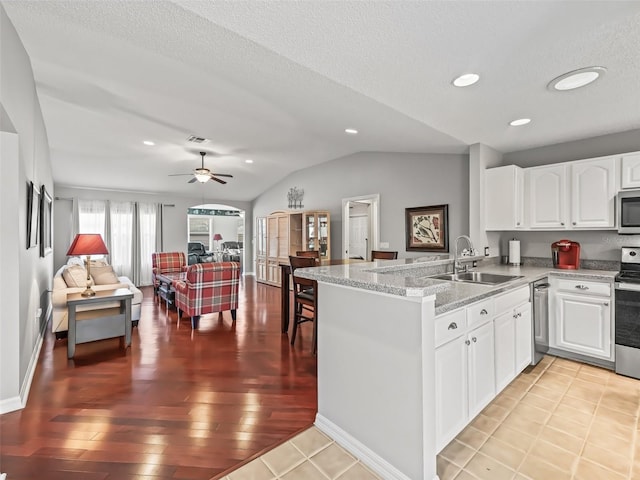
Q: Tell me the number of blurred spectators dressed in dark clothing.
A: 0